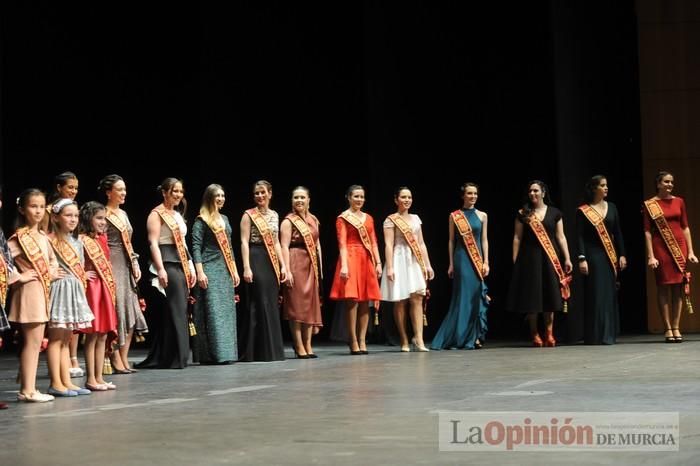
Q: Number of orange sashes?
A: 15